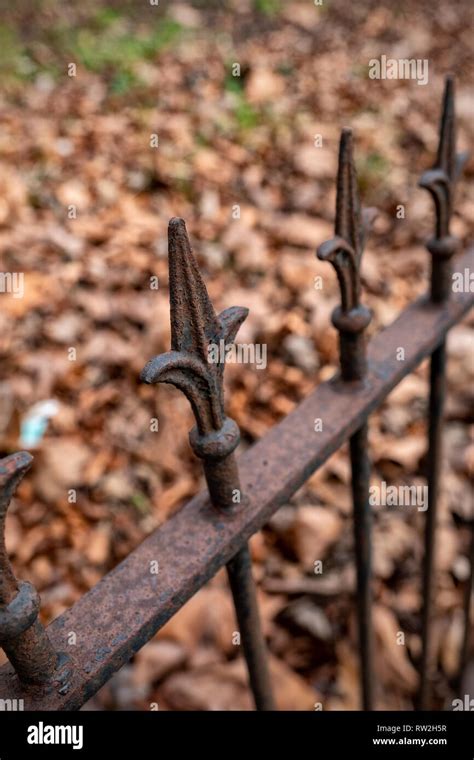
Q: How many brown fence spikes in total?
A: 4